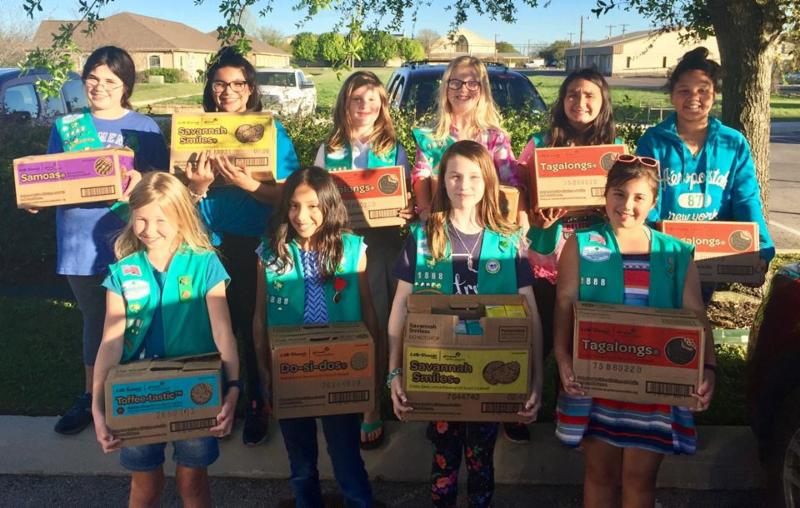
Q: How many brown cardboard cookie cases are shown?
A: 10